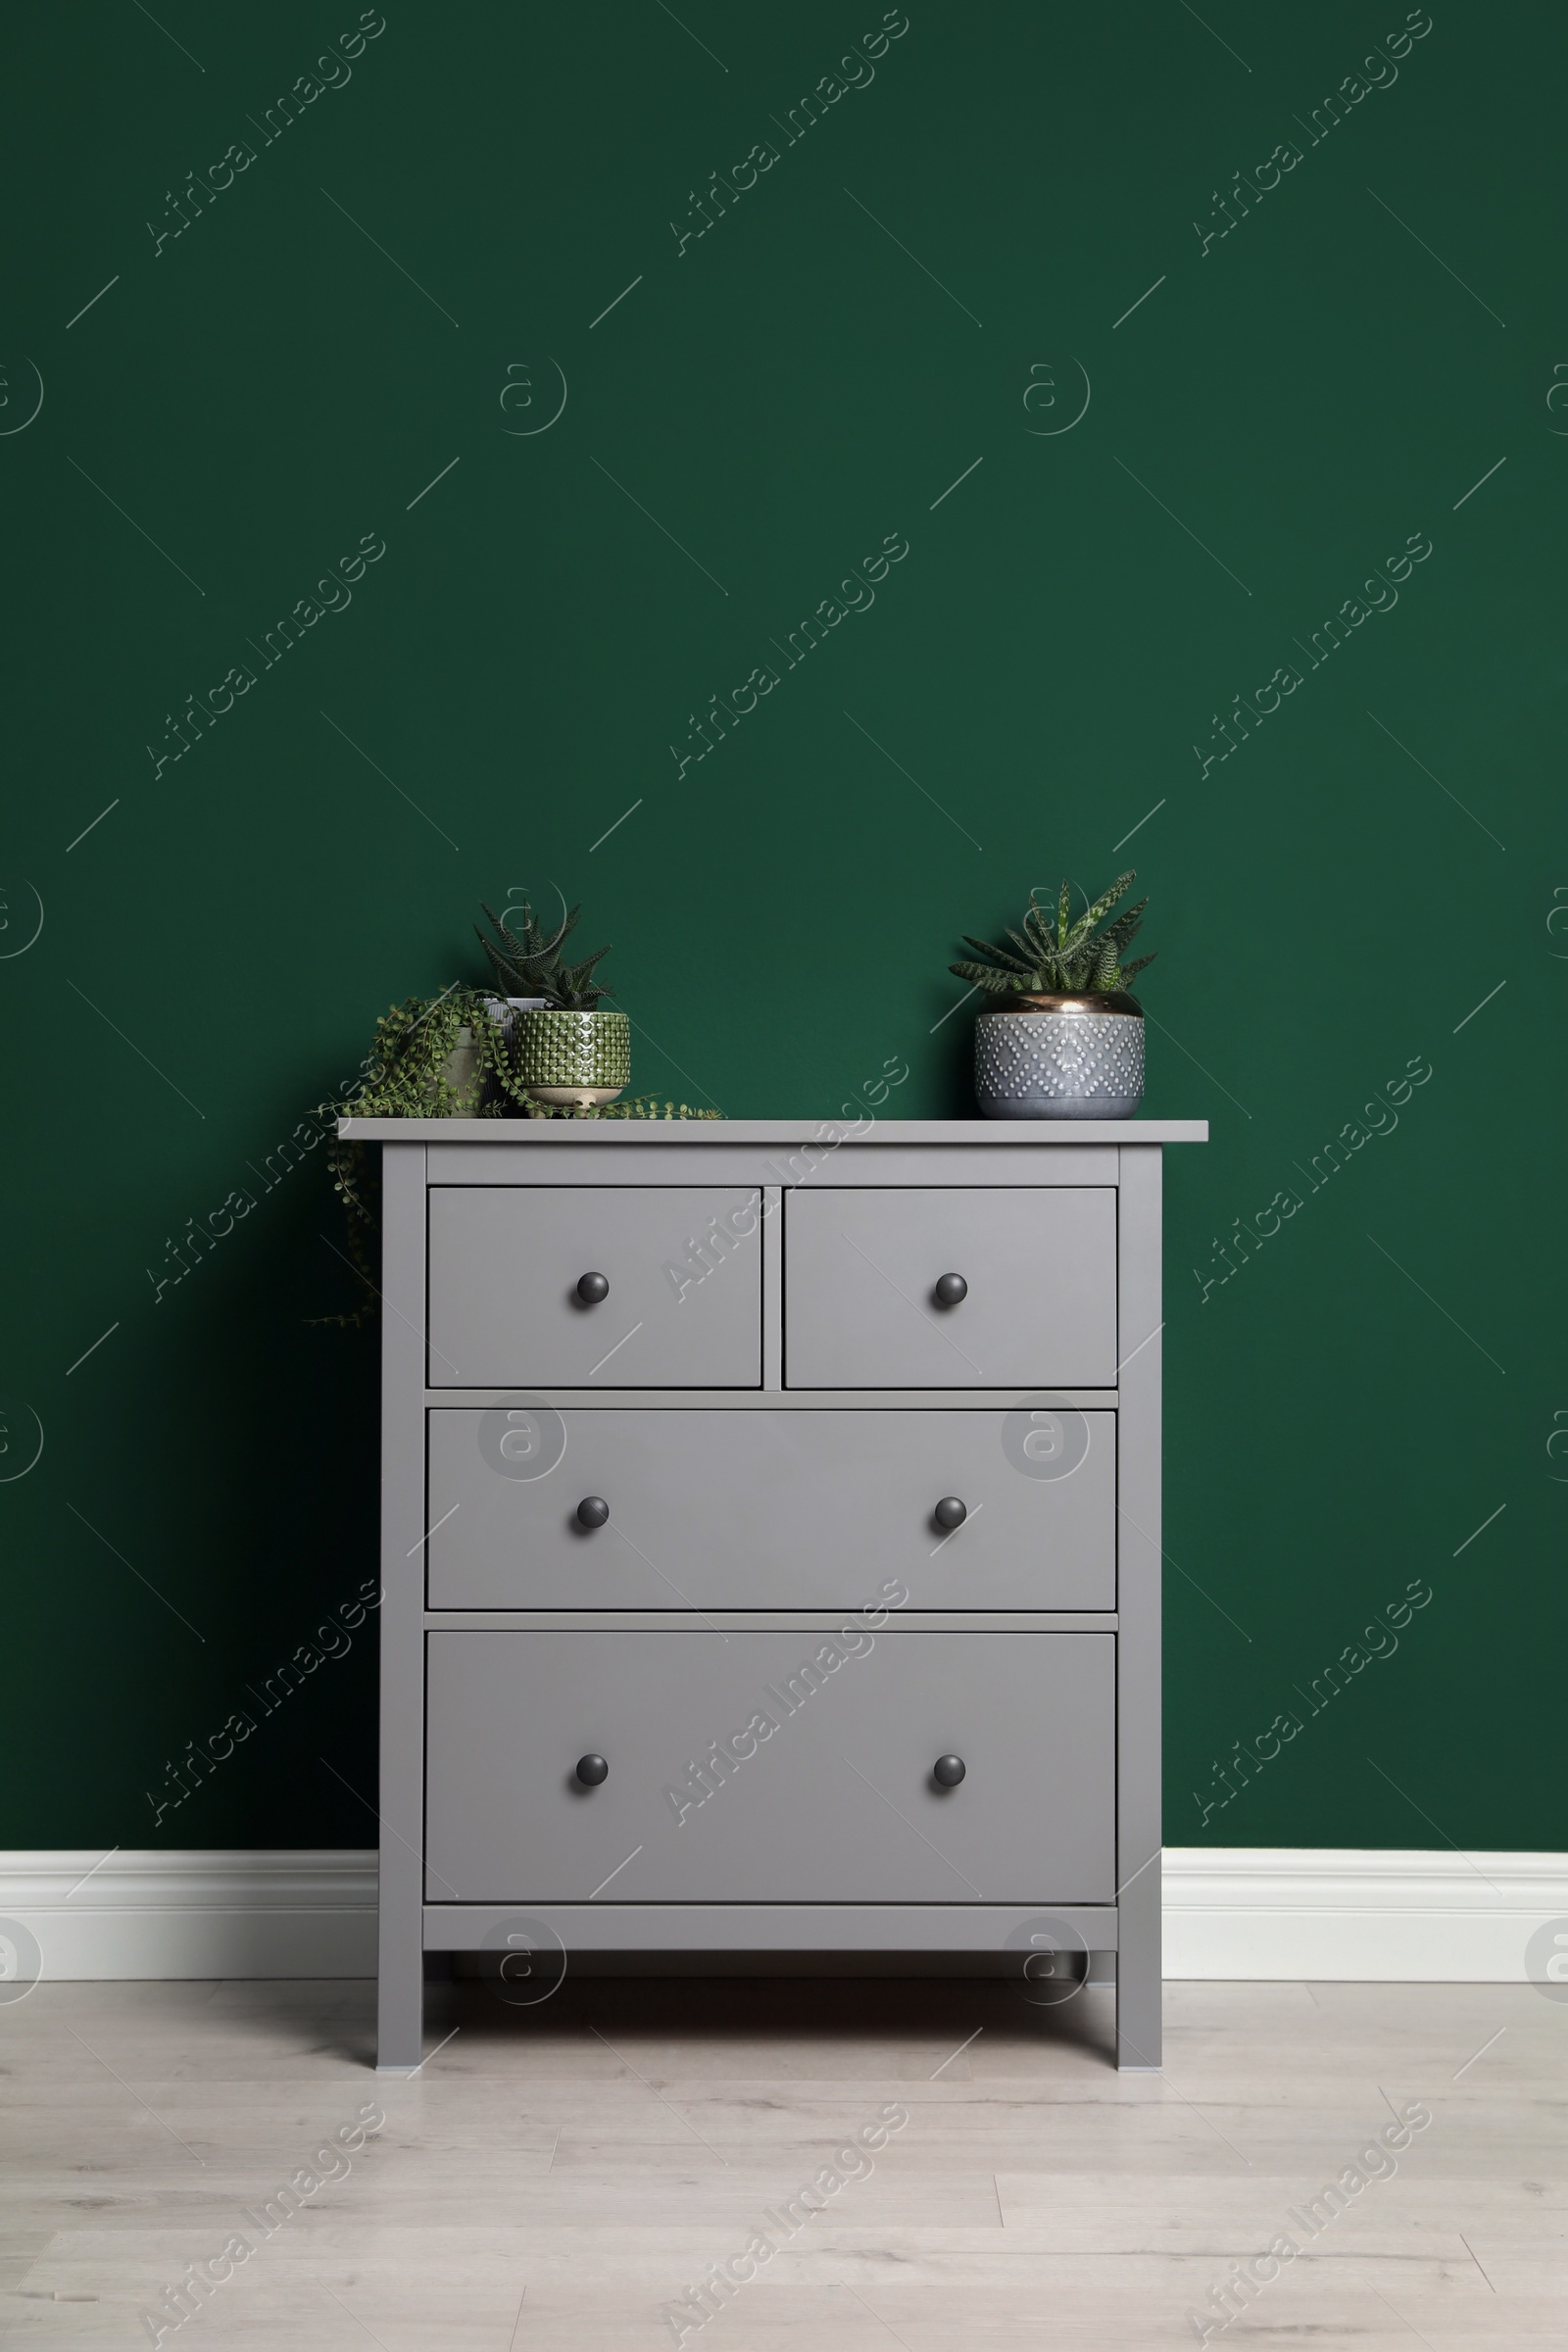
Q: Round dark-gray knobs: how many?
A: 6